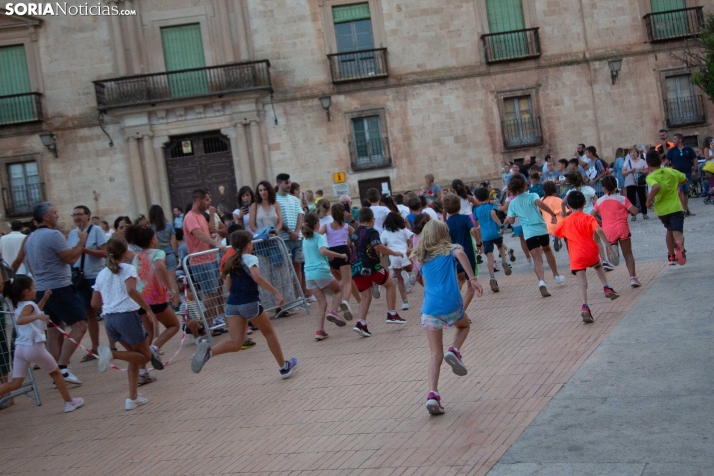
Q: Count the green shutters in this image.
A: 5